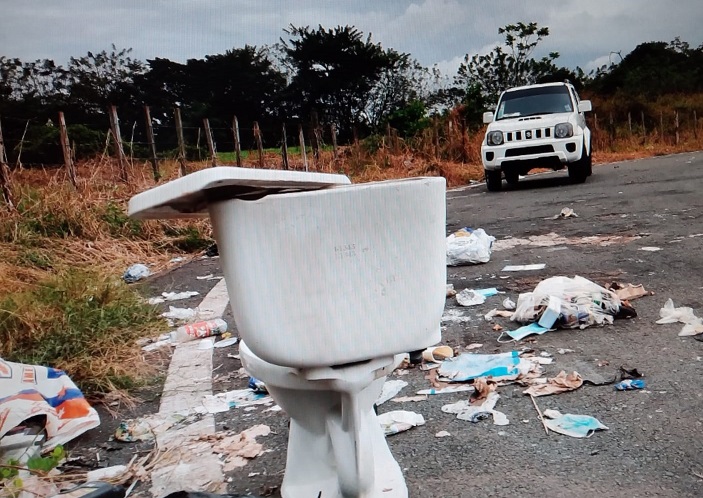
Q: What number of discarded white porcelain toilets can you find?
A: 1